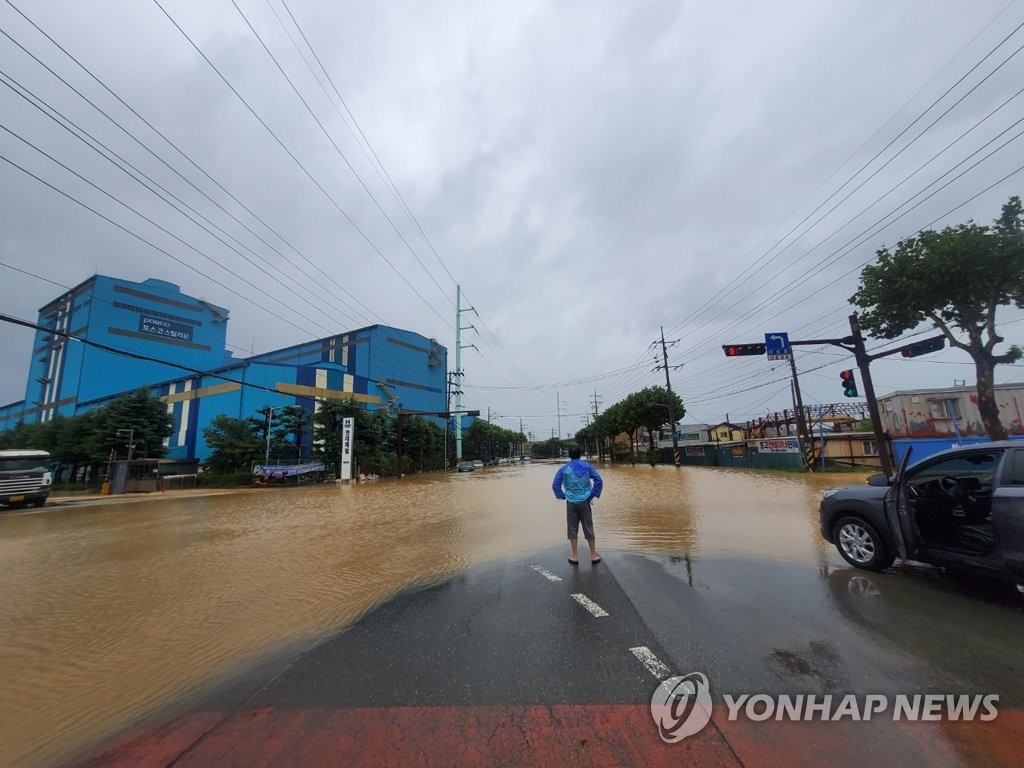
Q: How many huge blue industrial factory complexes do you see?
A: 1